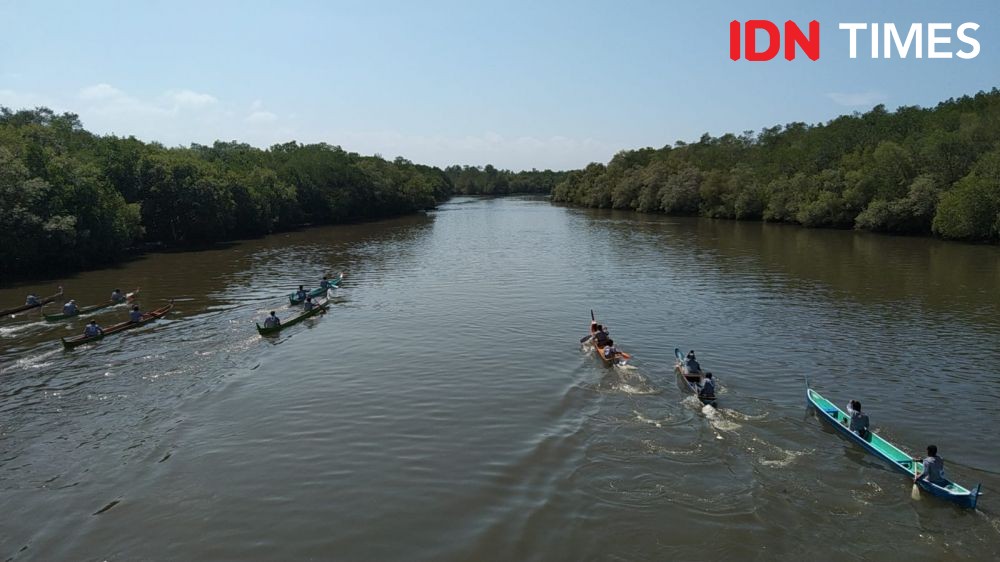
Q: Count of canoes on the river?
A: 8